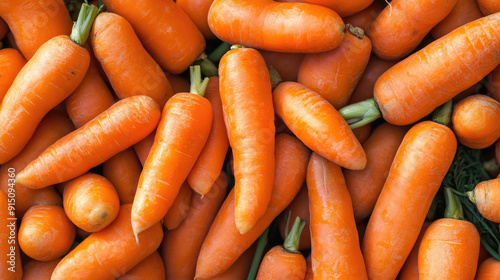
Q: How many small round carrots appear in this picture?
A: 3